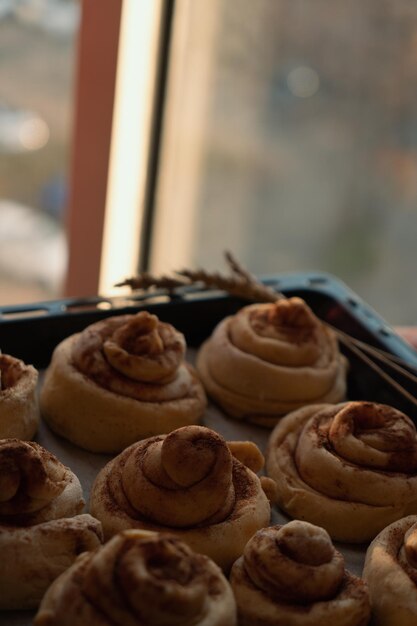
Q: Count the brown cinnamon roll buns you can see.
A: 9